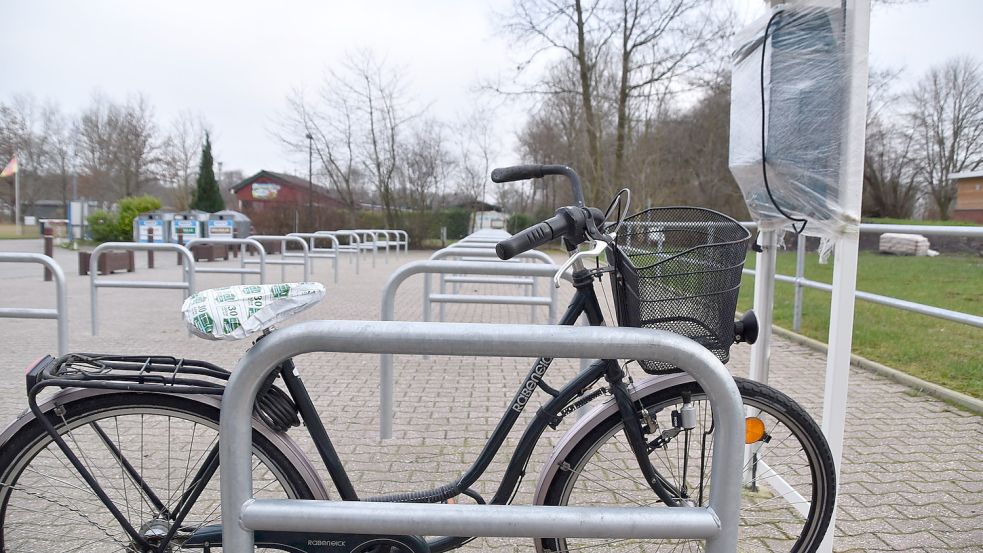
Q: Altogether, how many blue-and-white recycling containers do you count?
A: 3